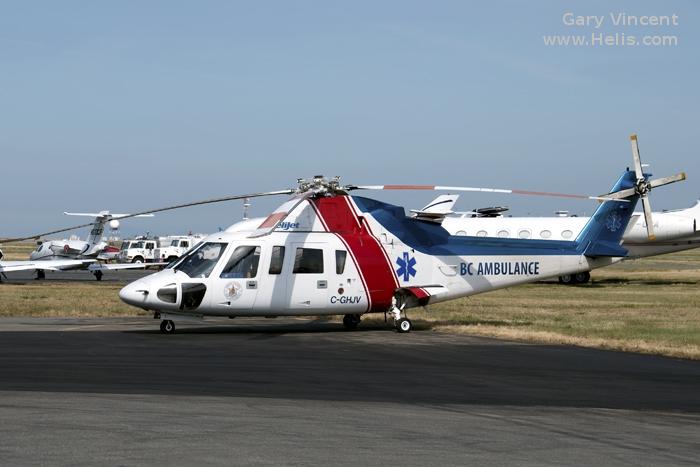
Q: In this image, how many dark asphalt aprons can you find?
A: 1